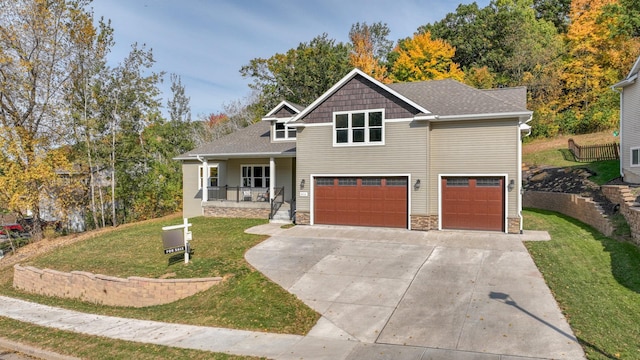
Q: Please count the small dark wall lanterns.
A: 3